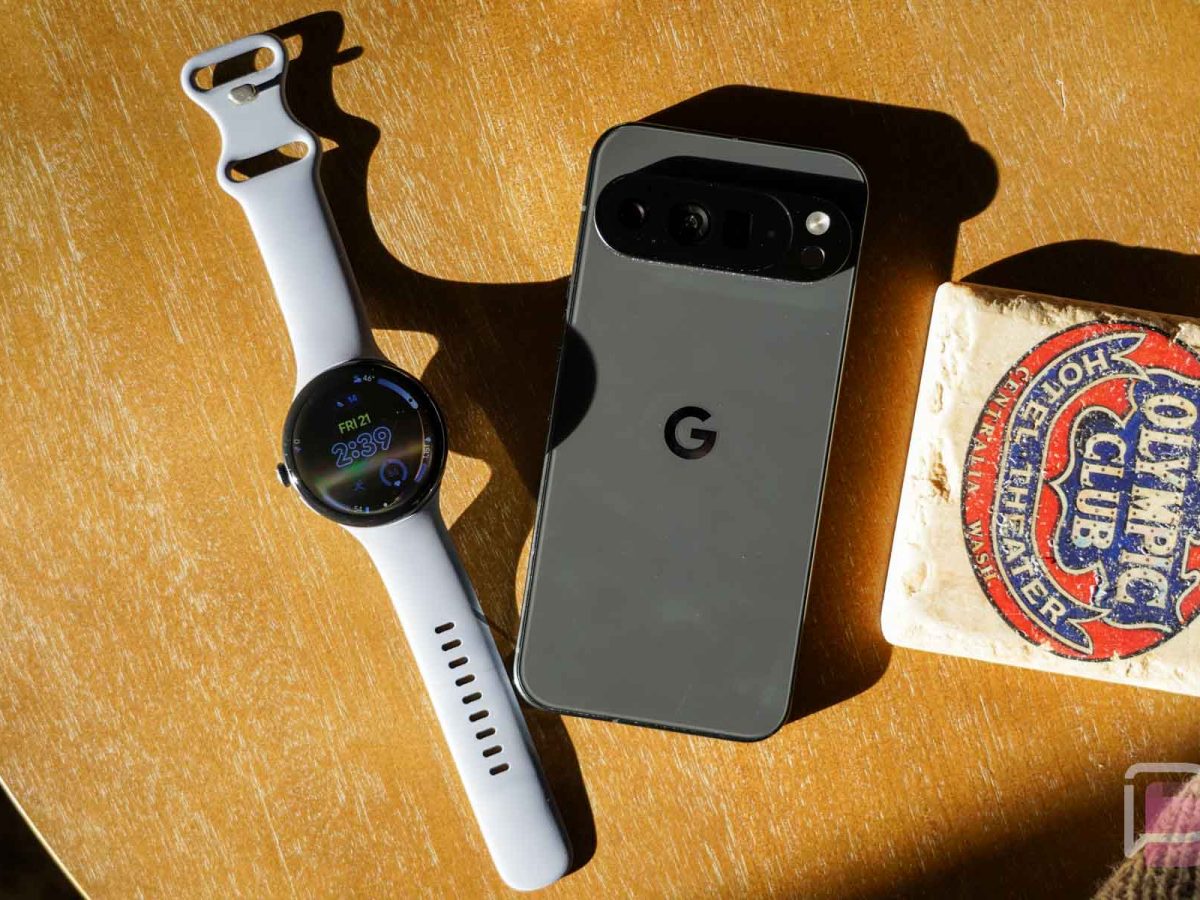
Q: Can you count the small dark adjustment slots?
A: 9